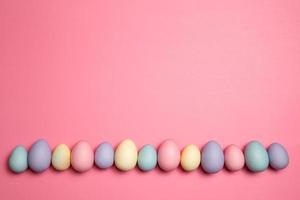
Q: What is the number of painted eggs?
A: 13